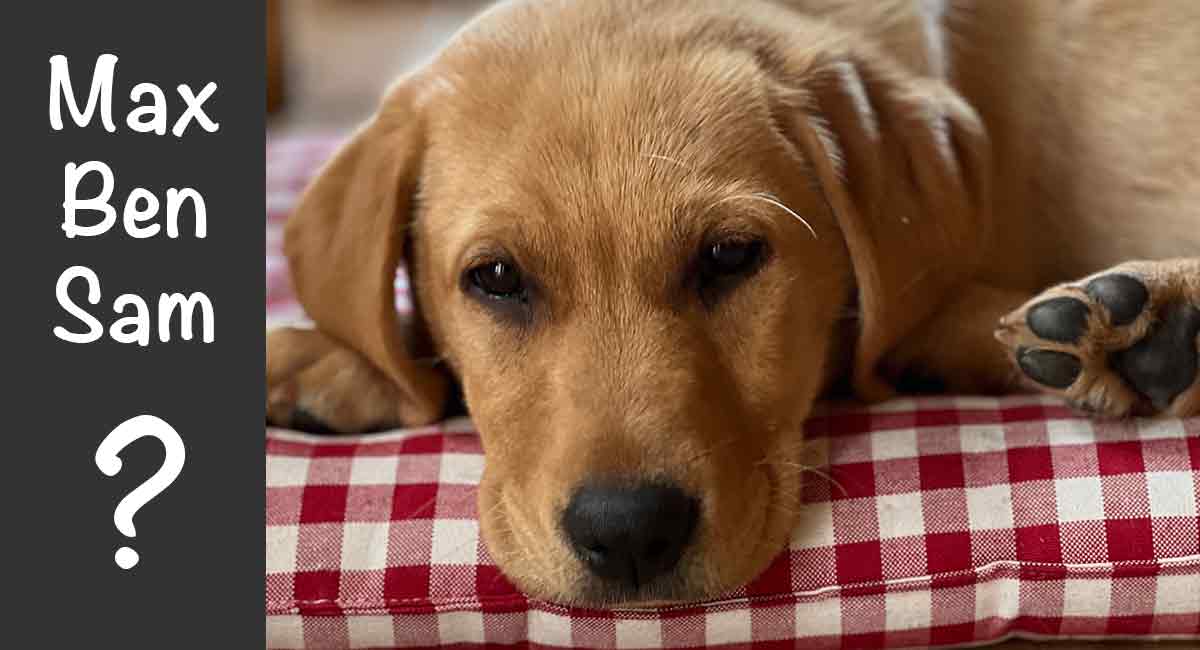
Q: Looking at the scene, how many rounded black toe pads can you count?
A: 3